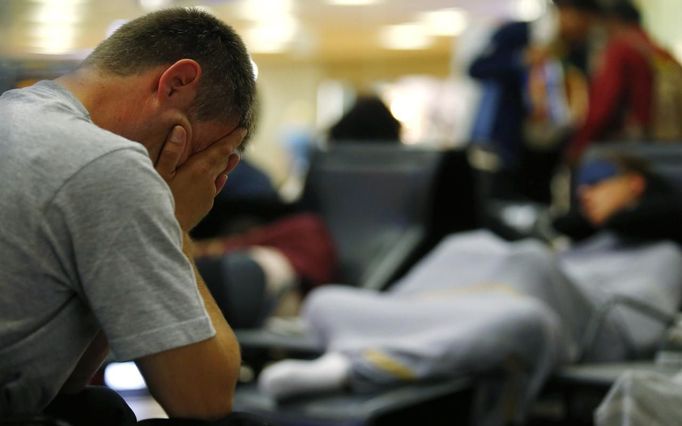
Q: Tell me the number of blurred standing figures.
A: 3